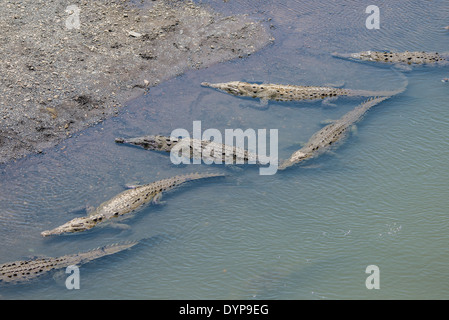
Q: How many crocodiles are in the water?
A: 6